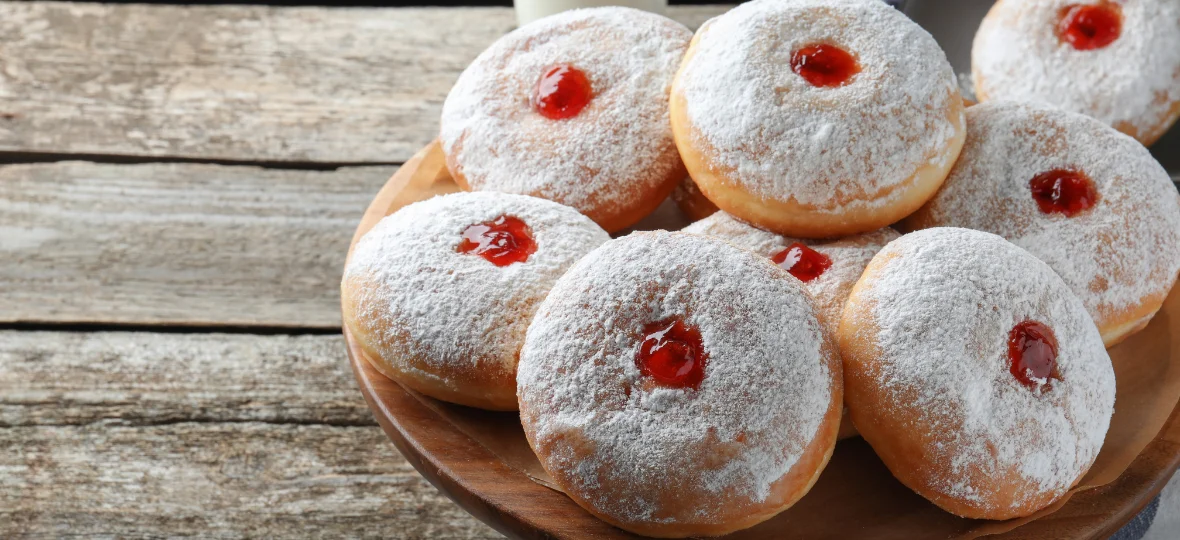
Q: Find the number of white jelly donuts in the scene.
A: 8